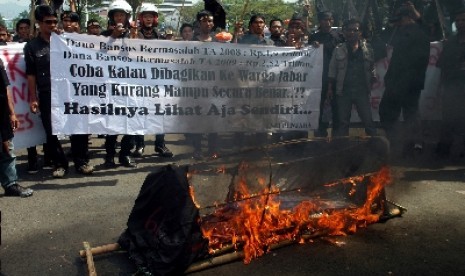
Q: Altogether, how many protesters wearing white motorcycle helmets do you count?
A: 2